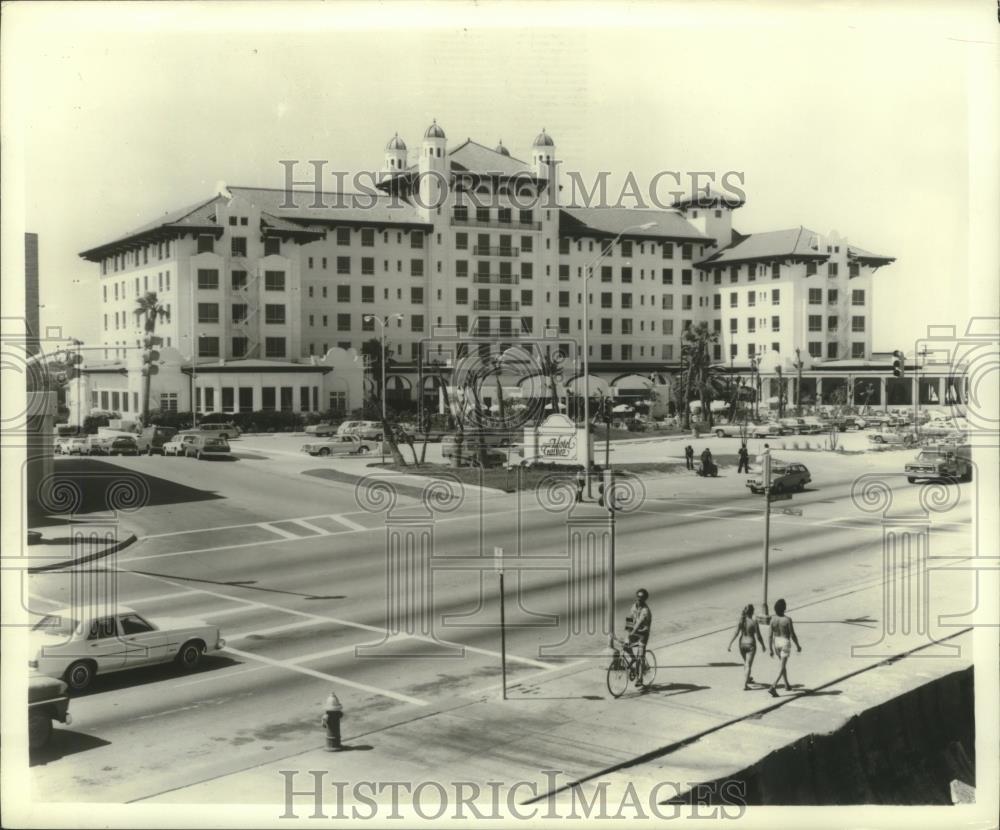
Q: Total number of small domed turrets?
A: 4